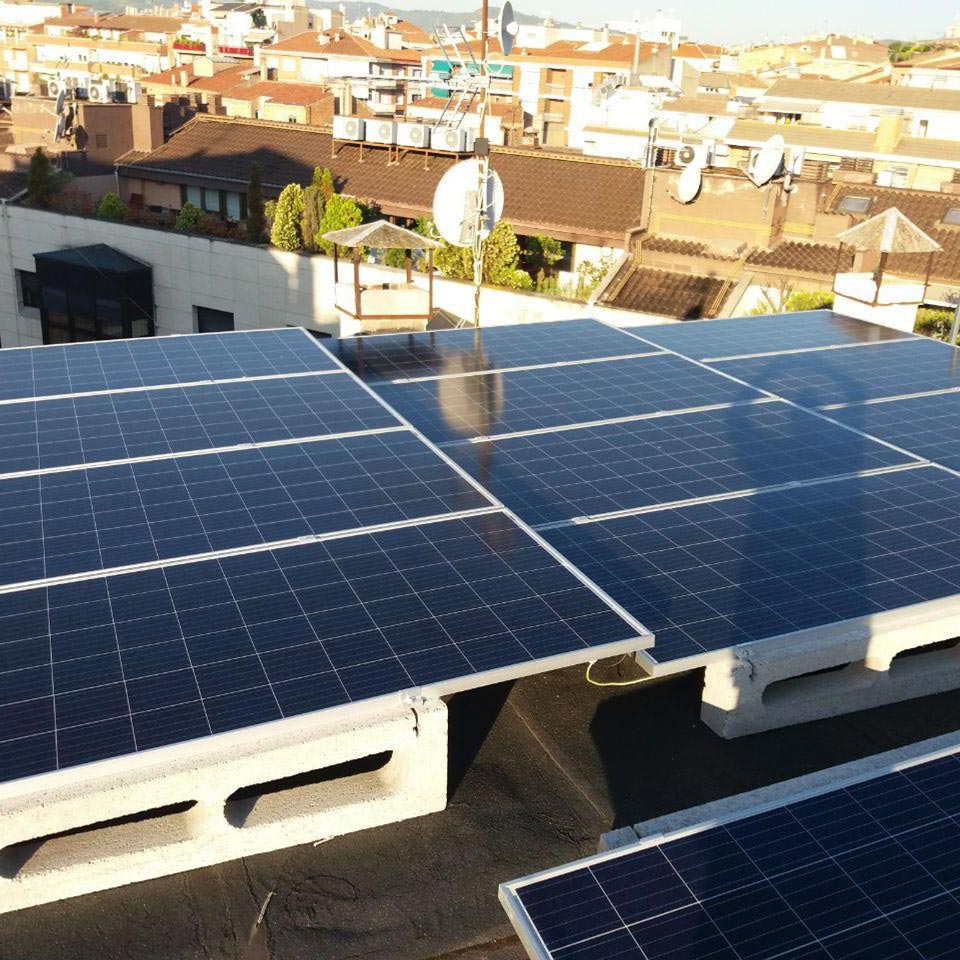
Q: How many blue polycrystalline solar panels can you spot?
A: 12